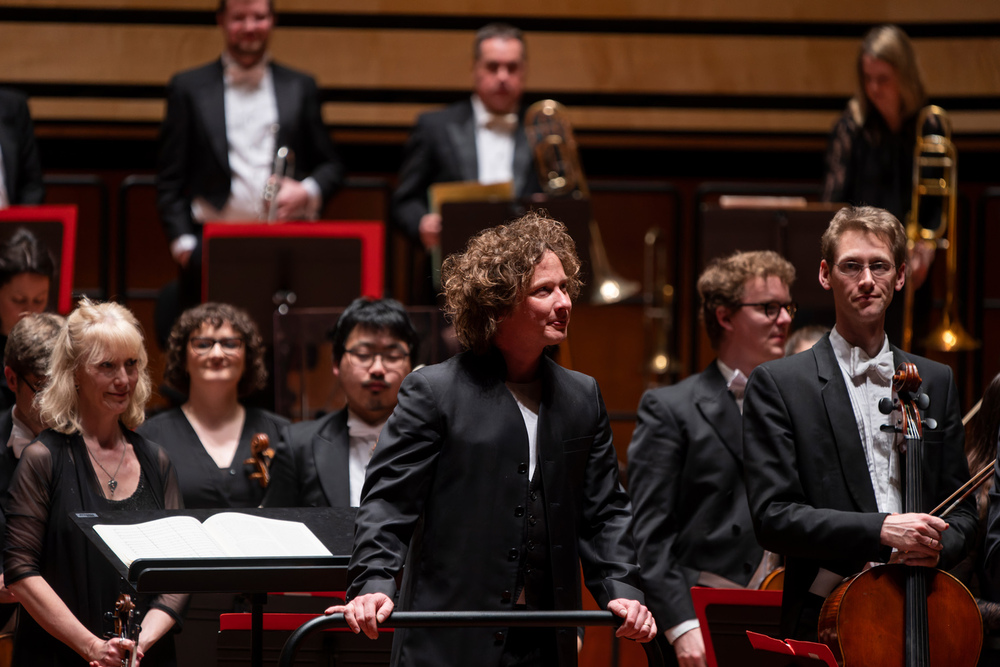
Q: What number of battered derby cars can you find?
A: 0